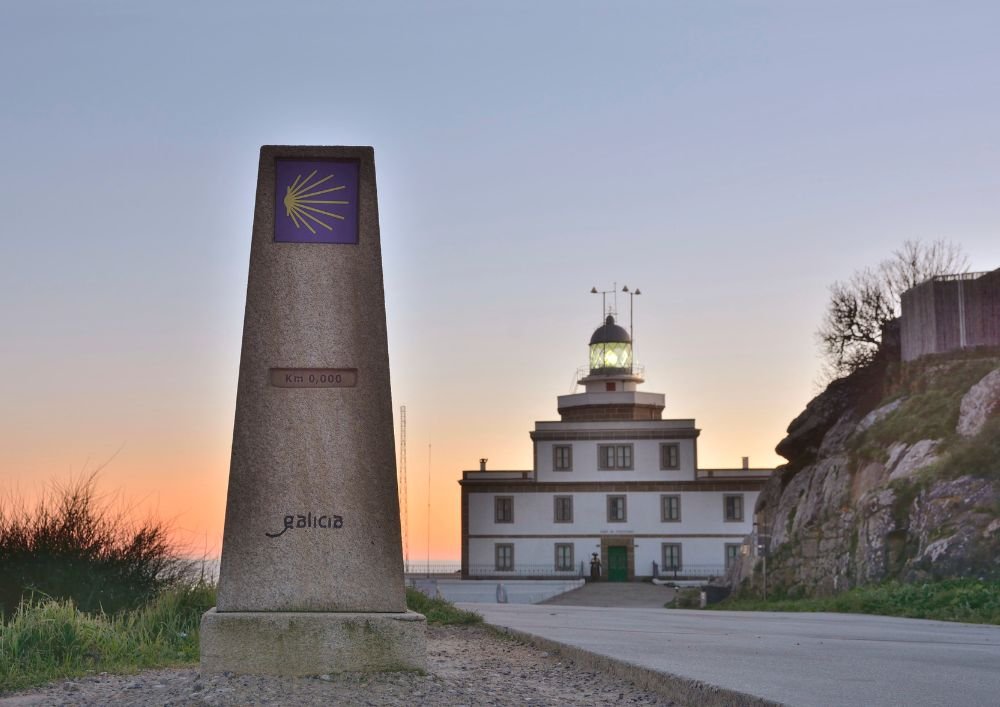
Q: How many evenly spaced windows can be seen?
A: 12